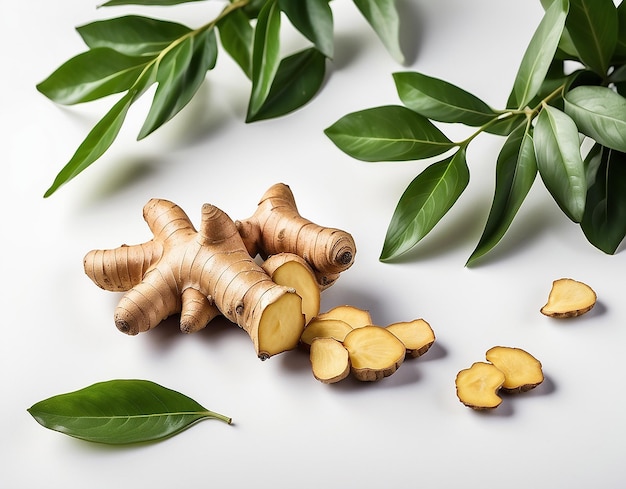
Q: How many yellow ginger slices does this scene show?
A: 8